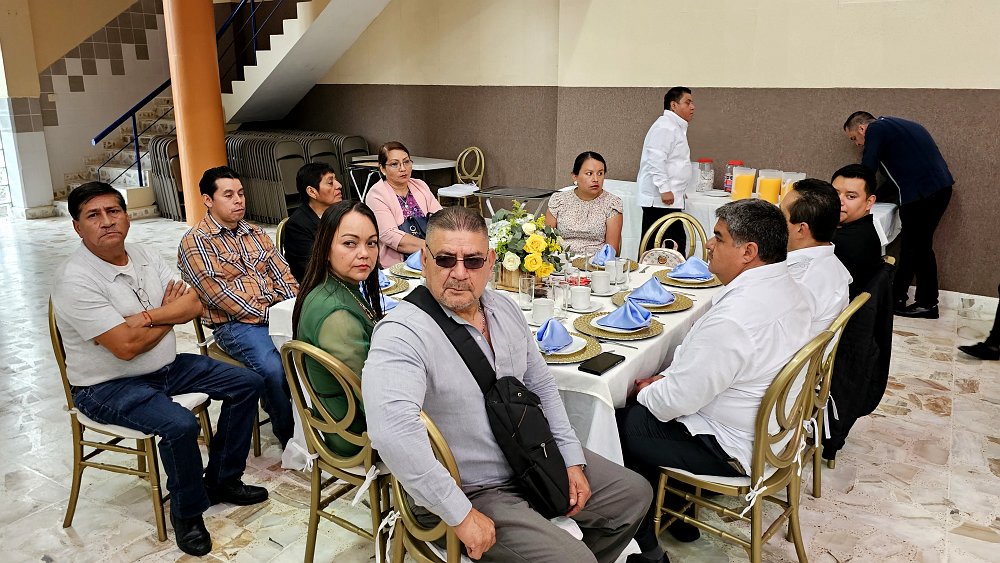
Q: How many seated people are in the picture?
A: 10